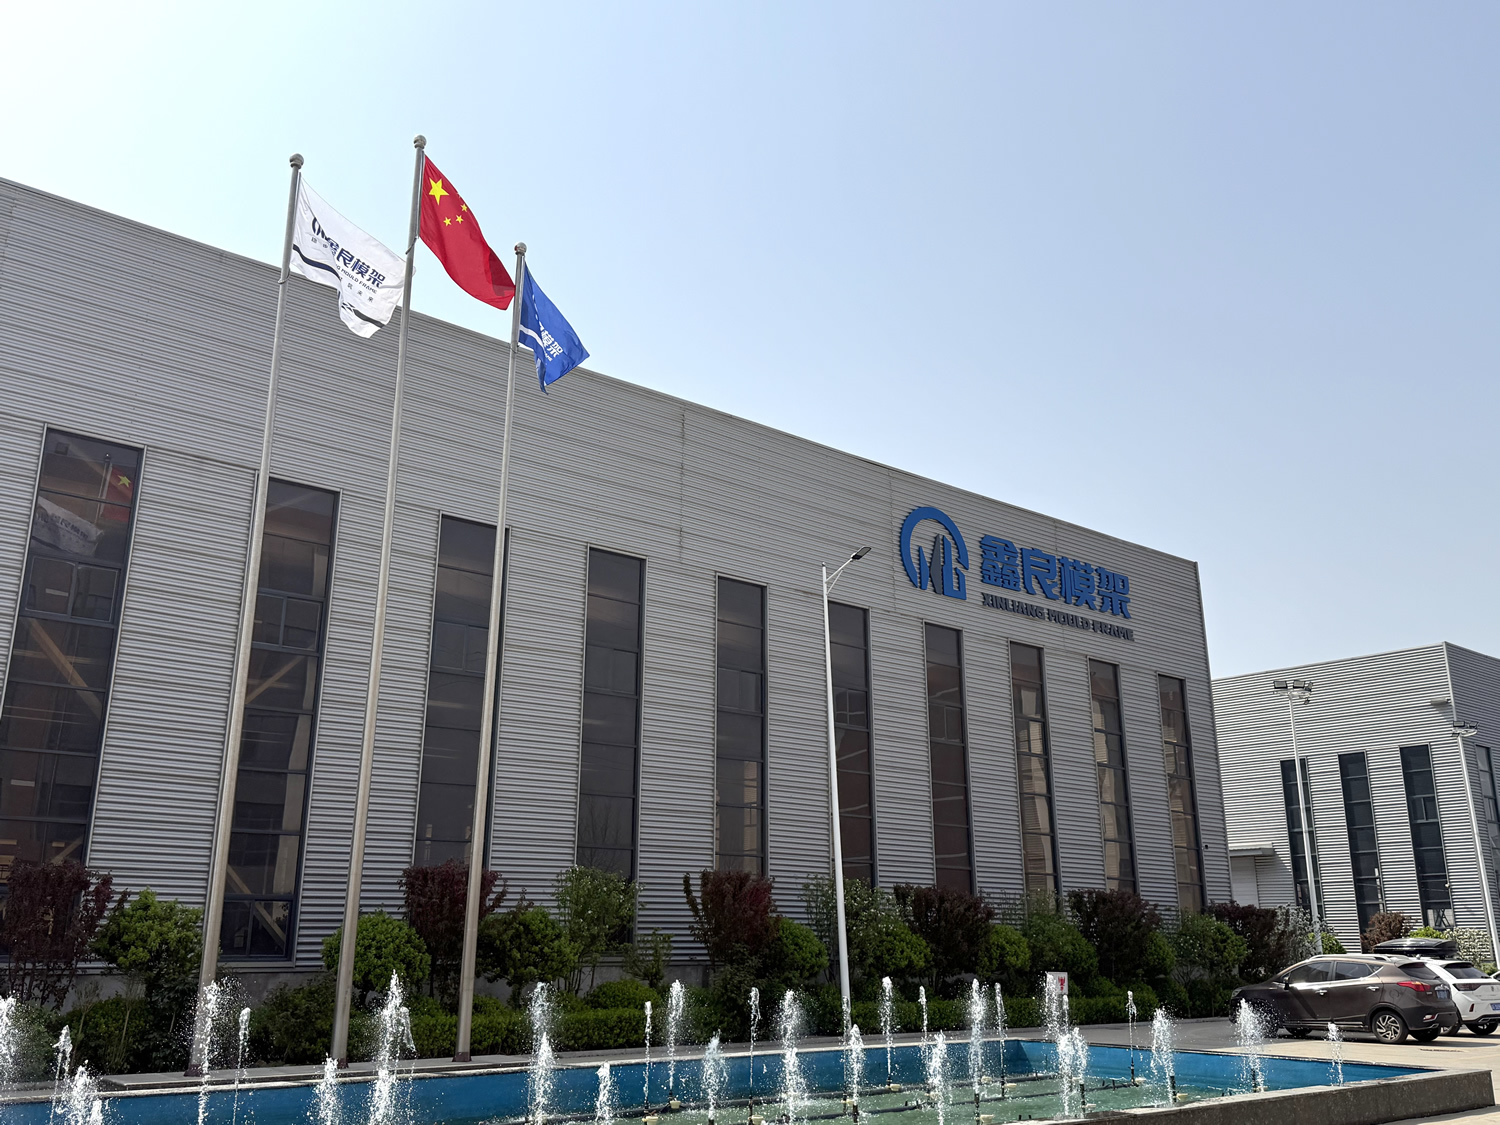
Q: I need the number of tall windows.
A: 14